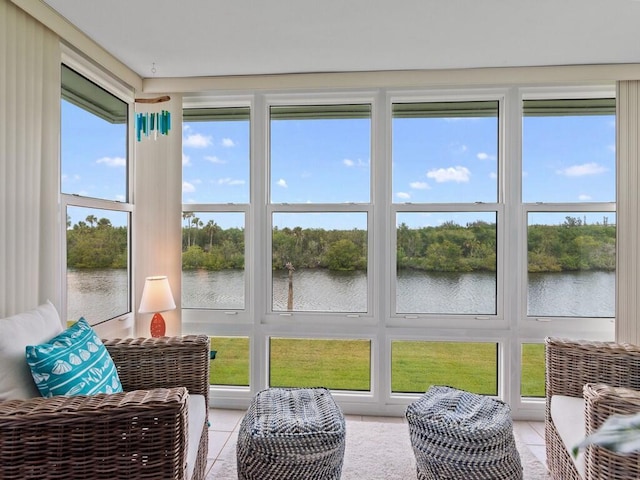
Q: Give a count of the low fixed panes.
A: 4